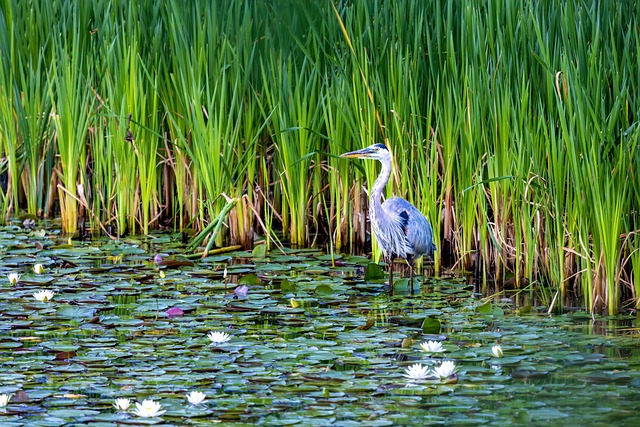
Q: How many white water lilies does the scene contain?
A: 12